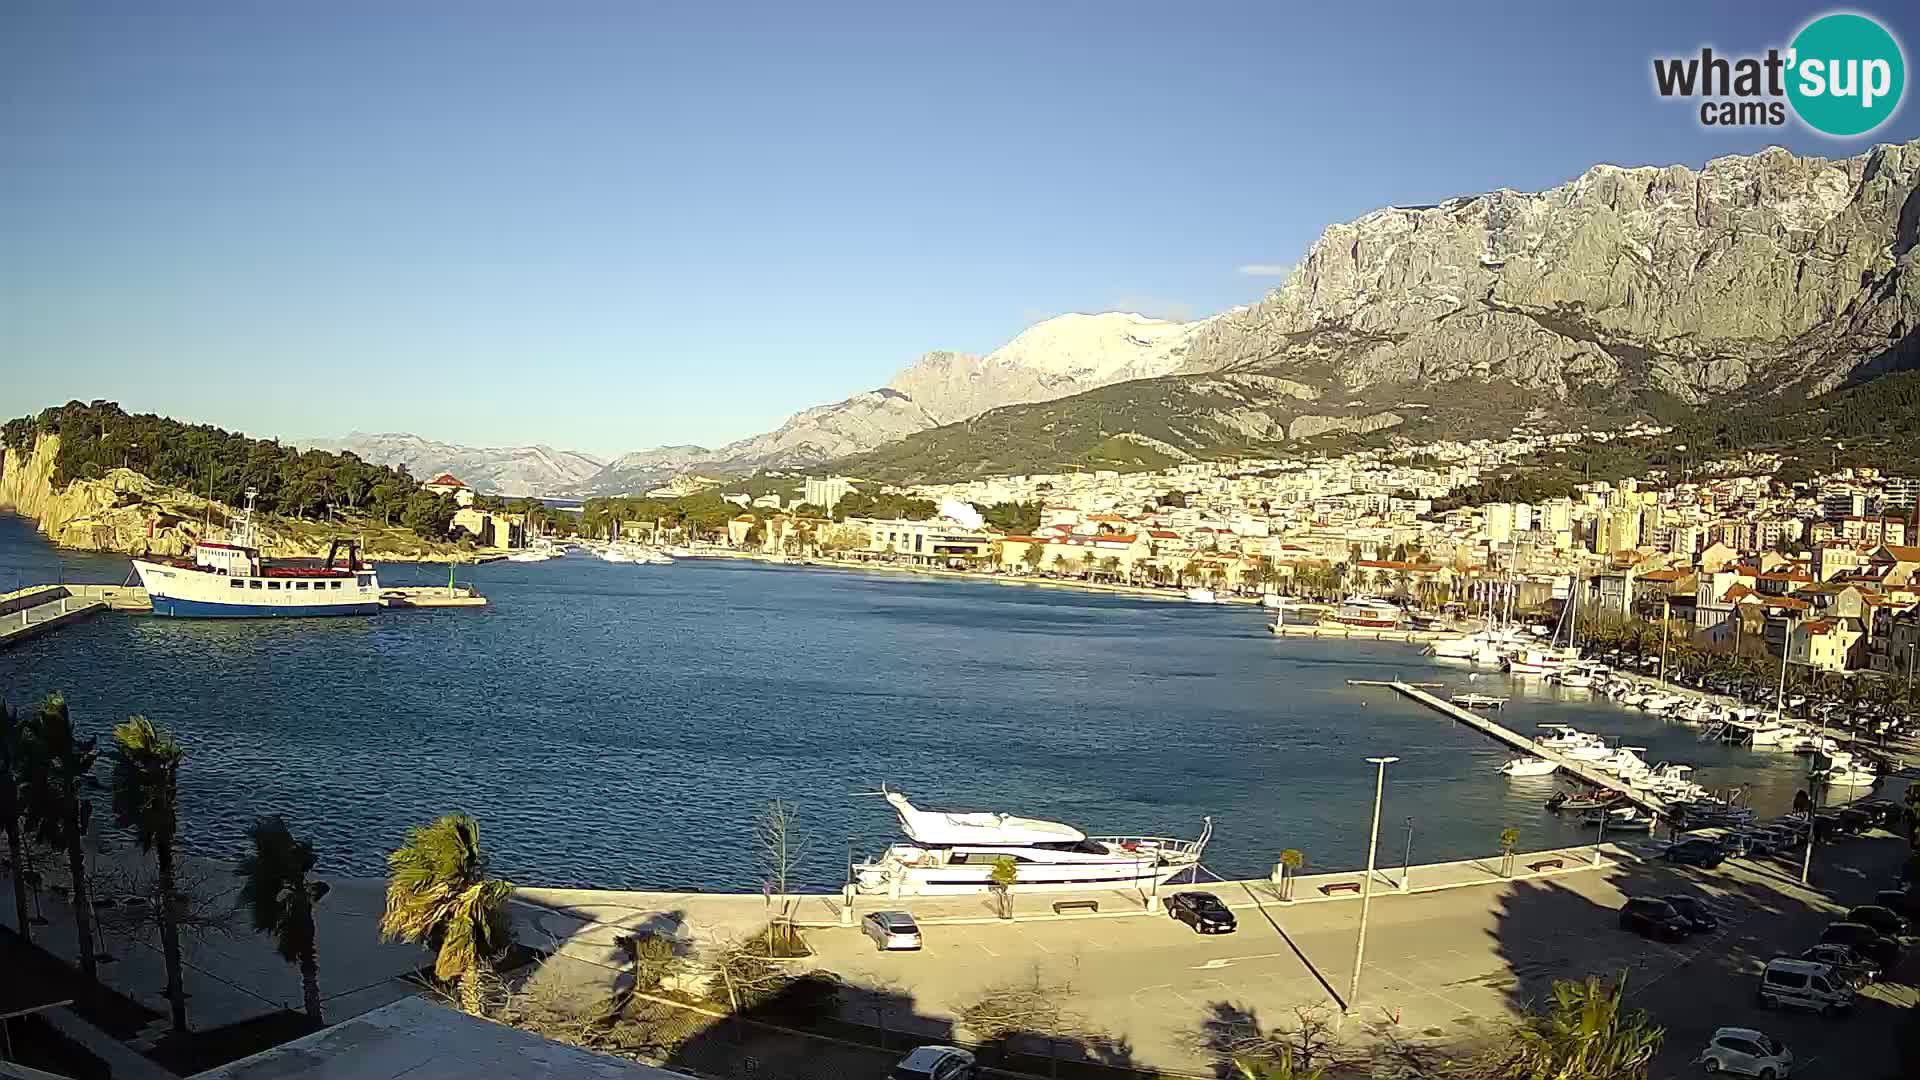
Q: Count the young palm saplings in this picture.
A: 3